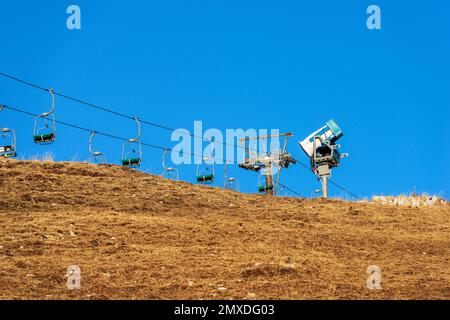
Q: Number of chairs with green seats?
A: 4